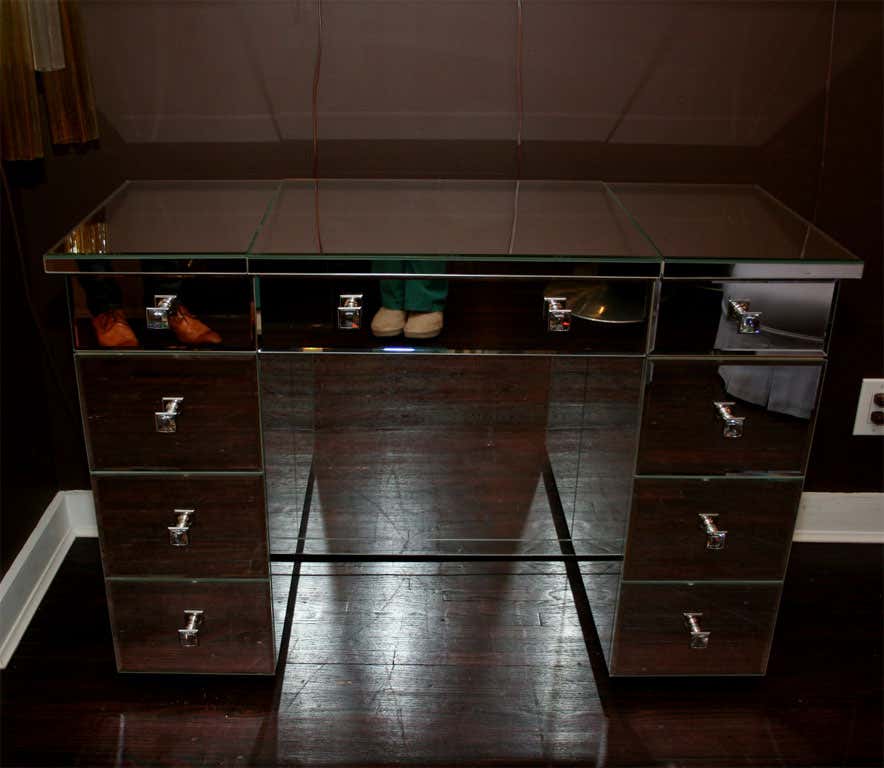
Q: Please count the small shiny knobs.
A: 10